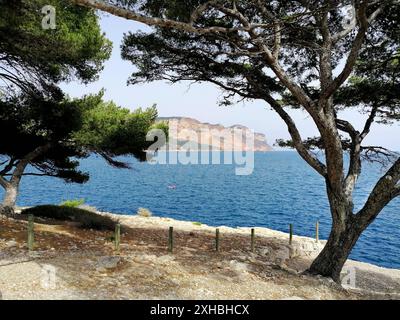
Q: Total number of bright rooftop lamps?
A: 0